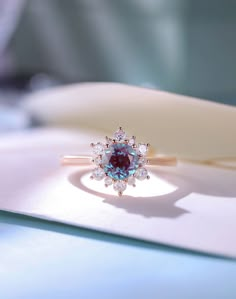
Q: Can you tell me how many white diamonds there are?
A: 12